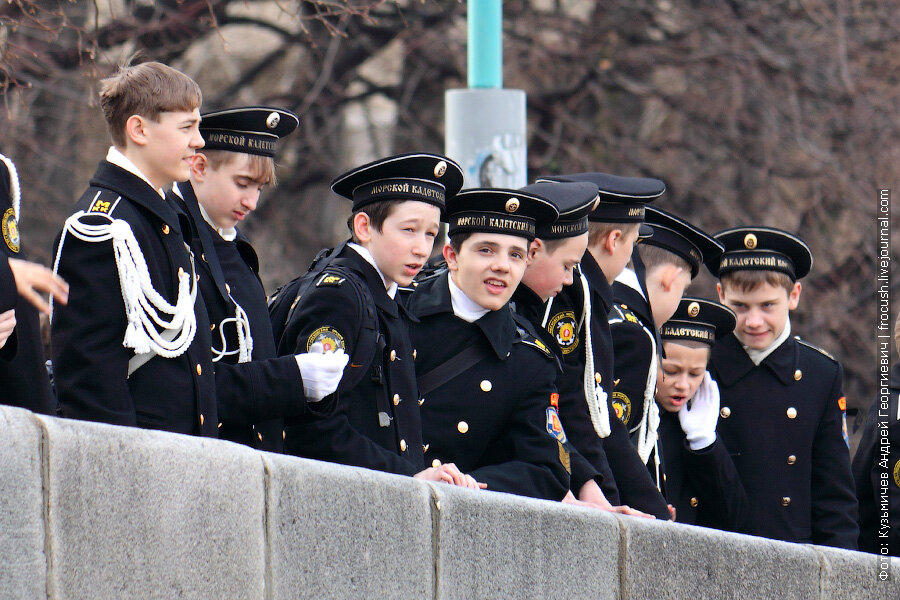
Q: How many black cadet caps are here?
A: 8